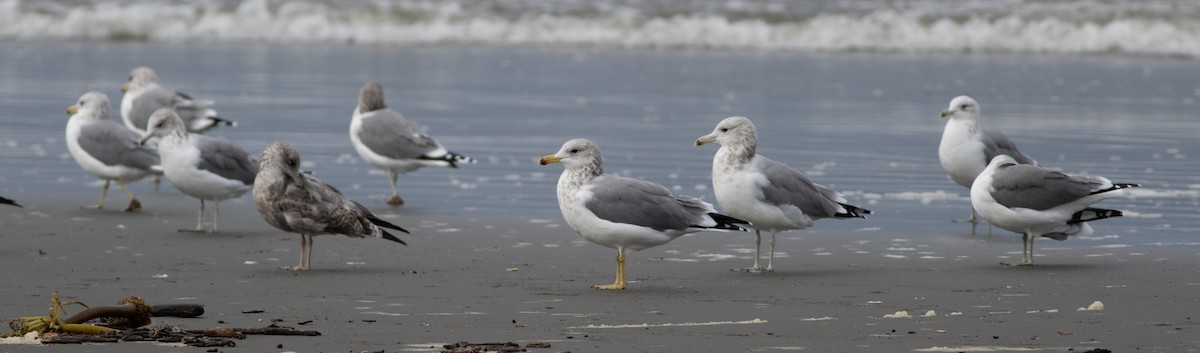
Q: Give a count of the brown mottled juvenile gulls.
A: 1